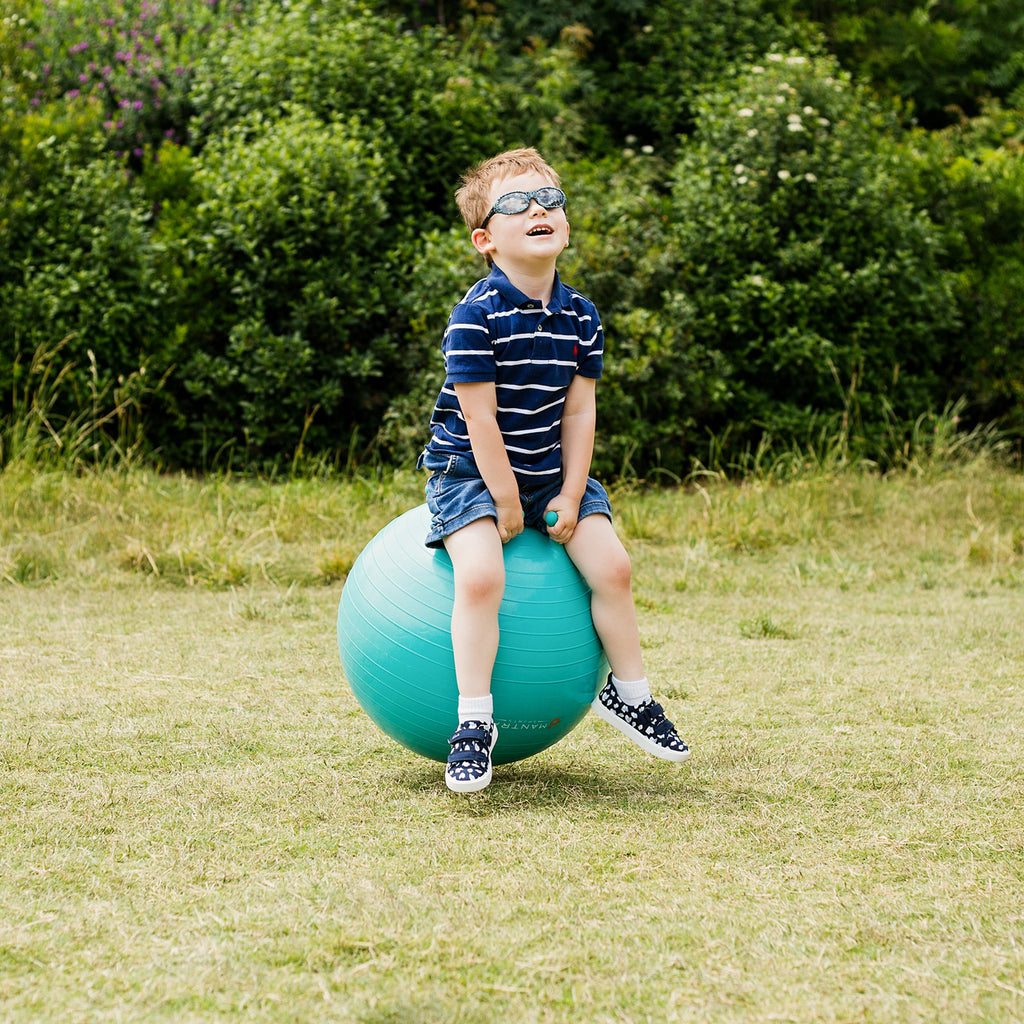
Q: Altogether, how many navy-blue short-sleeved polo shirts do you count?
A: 1